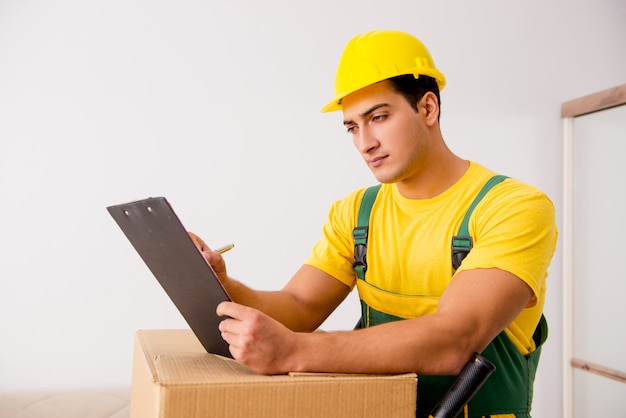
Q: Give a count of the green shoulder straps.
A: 2